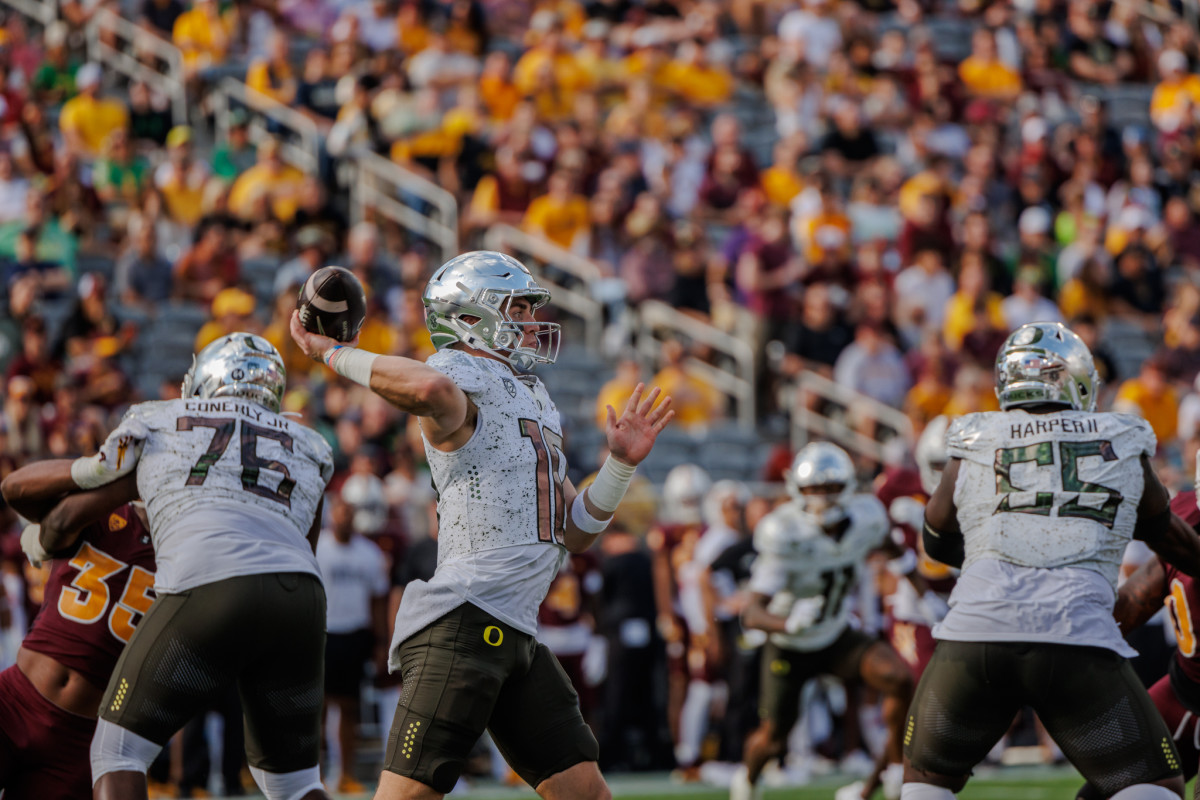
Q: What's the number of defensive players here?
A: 3